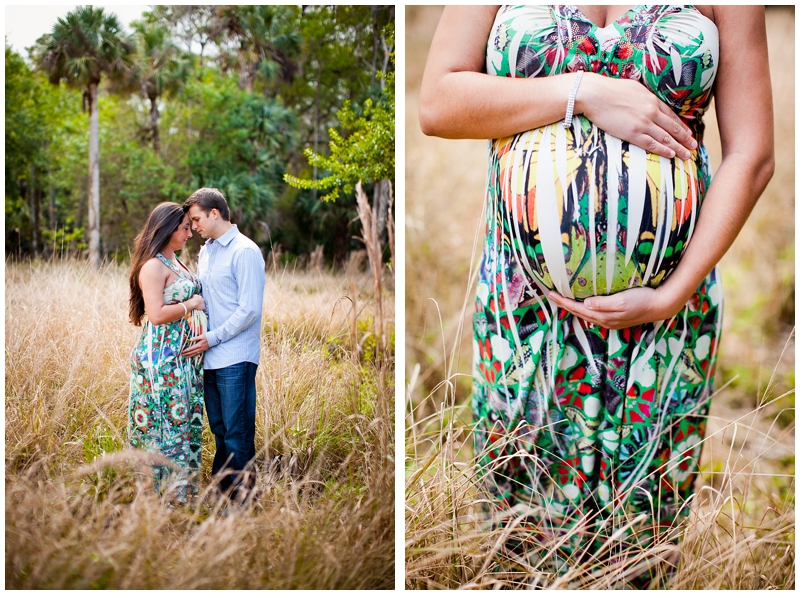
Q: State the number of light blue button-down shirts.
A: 1